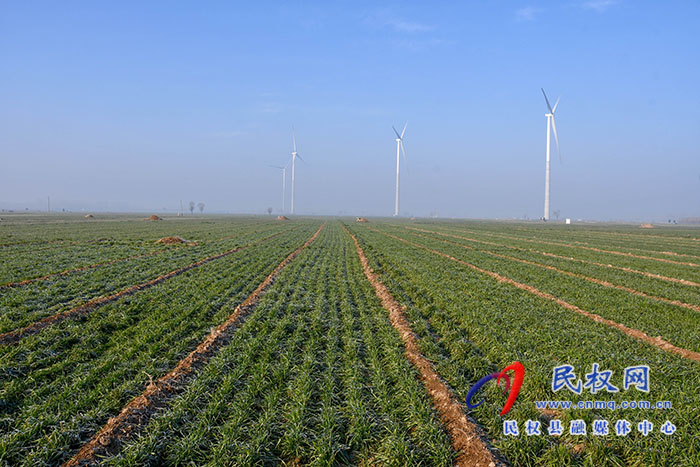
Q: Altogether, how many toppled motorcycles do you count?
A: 0